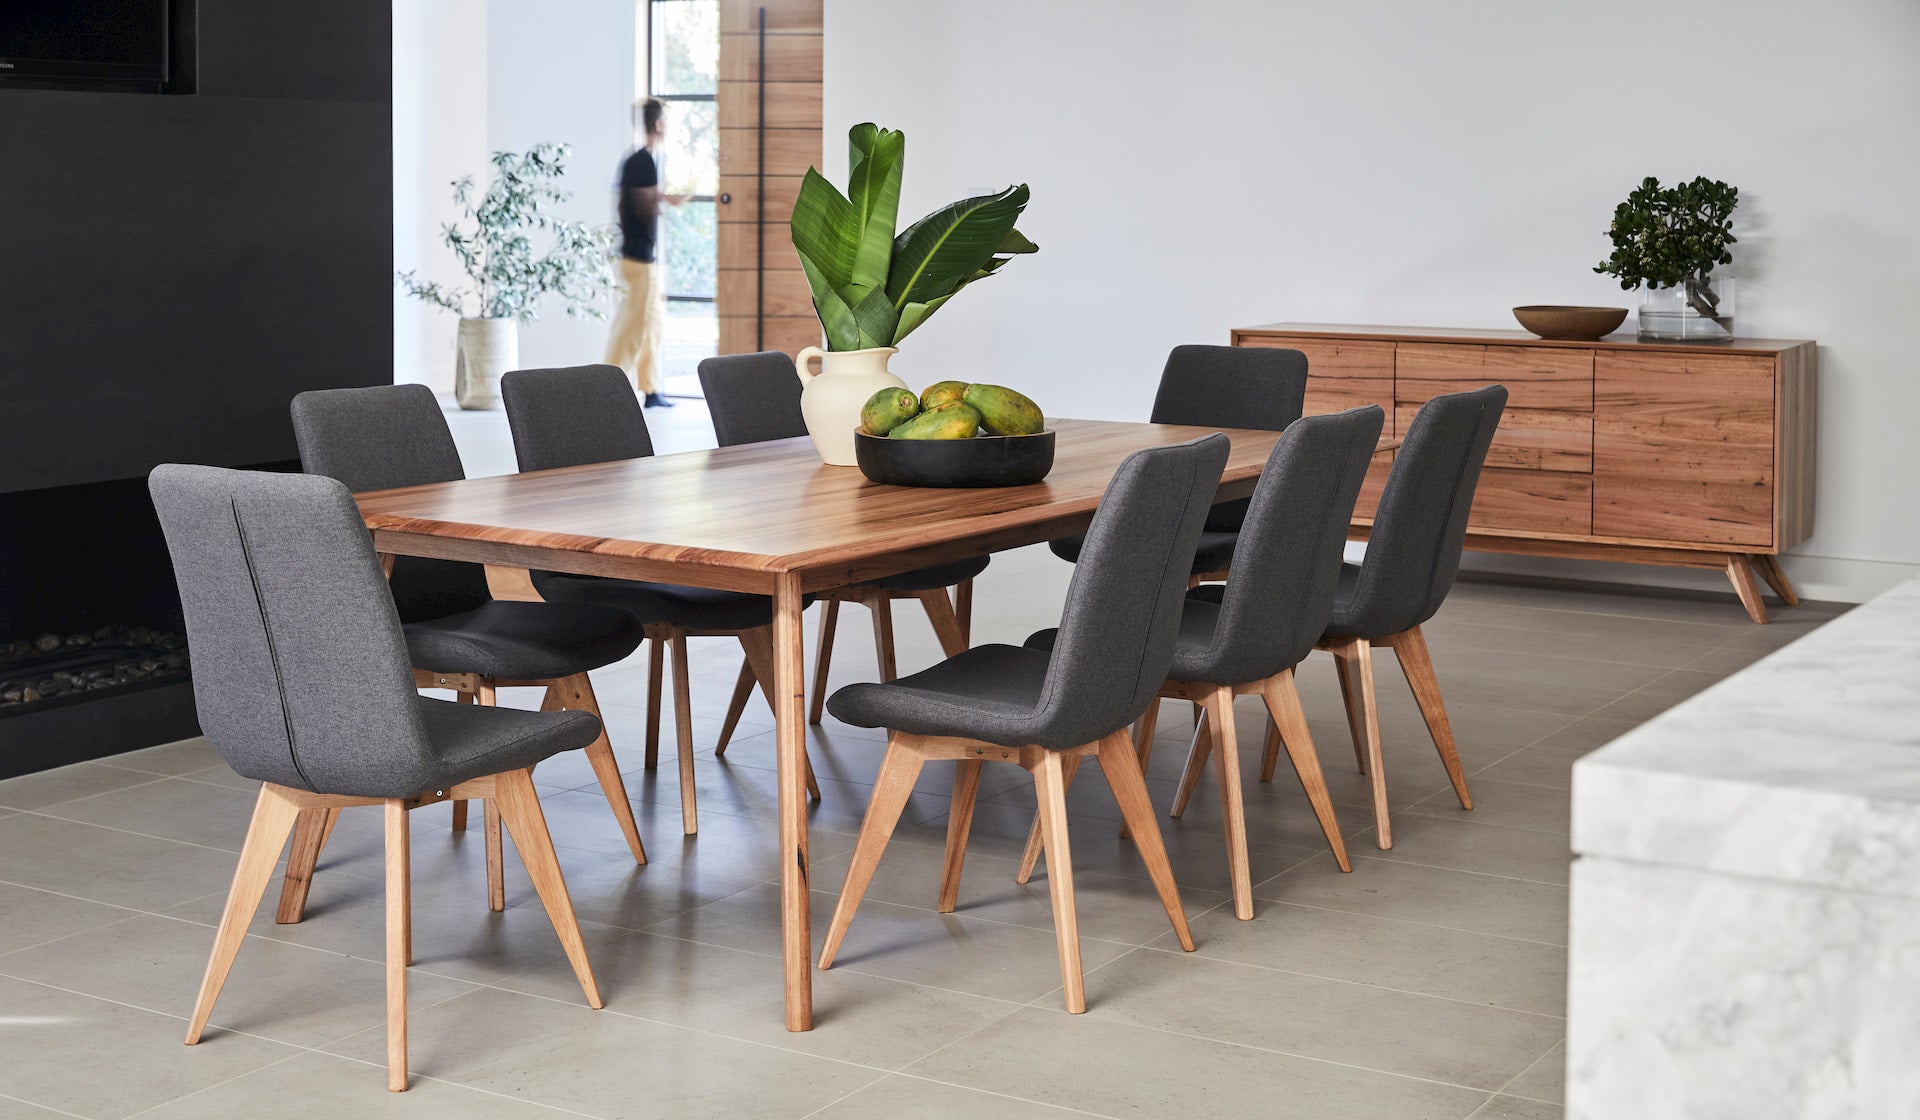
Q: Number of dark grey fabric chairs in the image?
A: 8